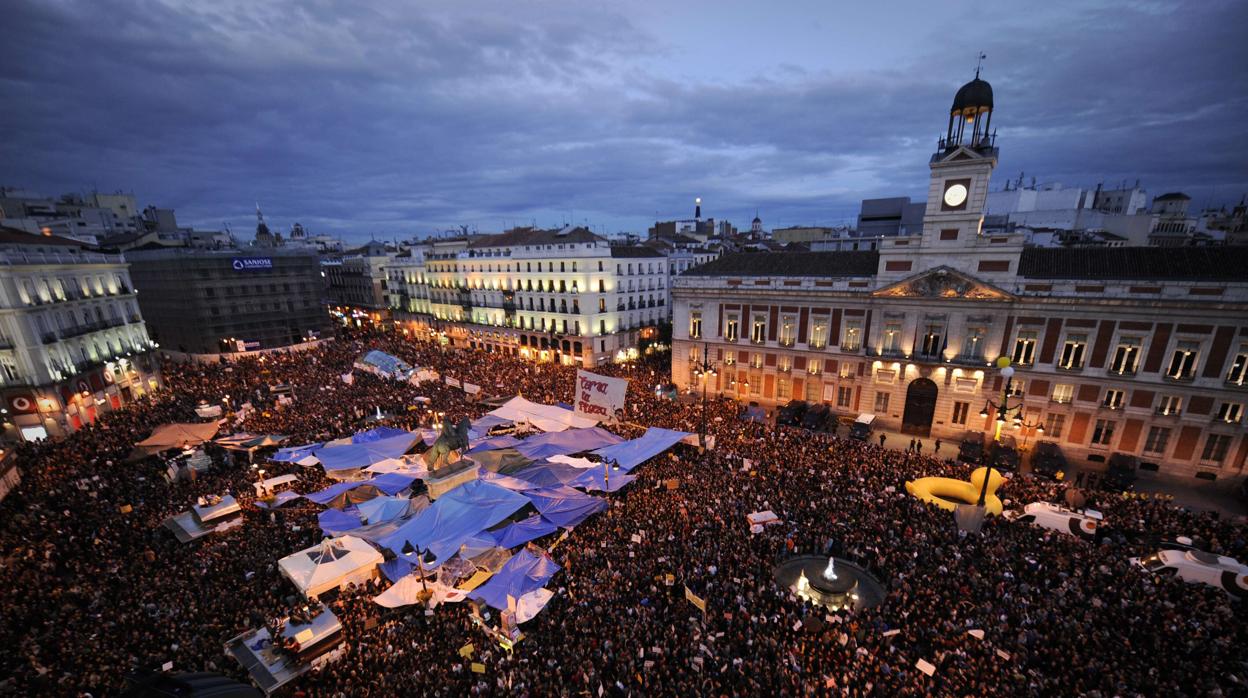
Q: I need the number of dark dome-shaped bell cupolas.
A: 1